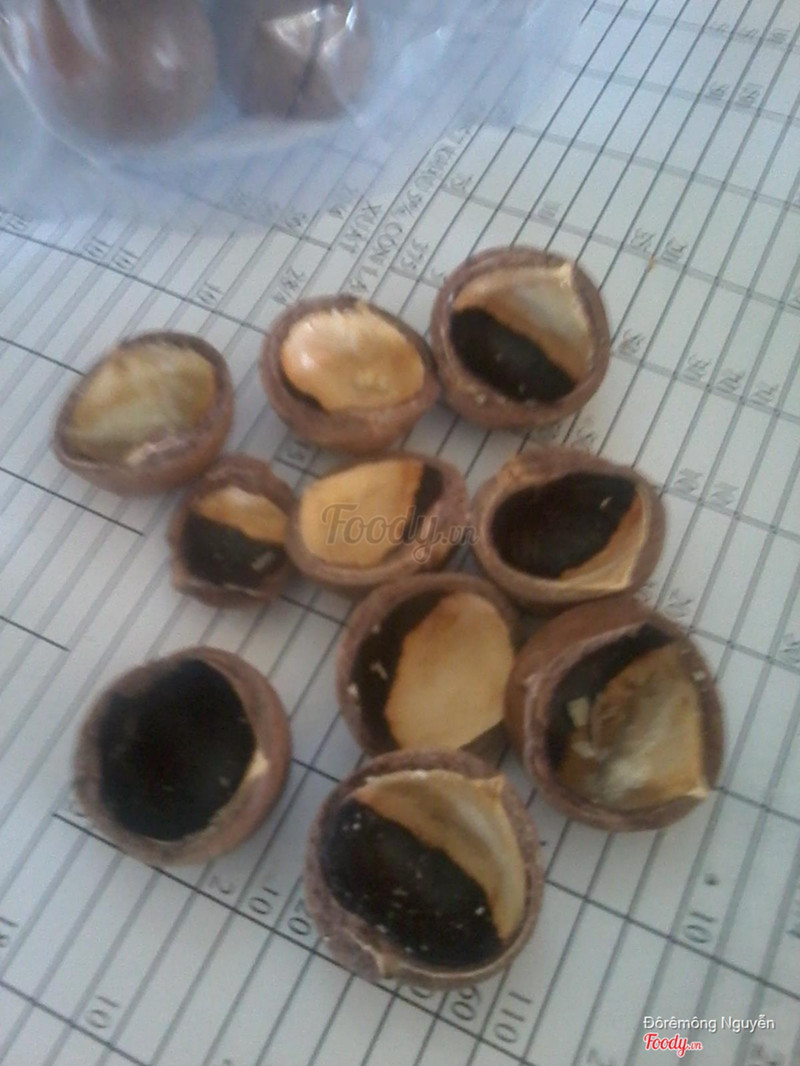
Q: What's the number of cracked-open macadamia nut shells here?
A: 10